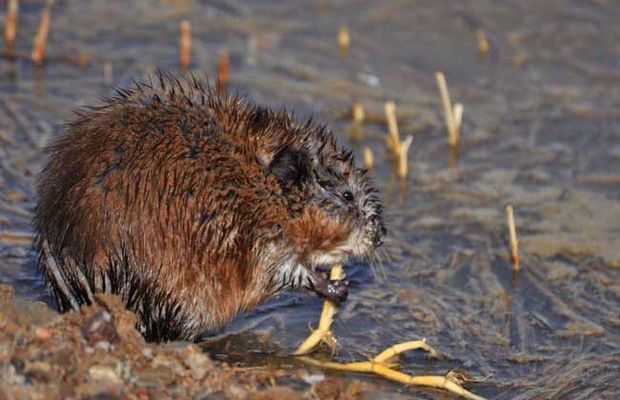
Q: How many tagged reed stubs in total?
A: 0